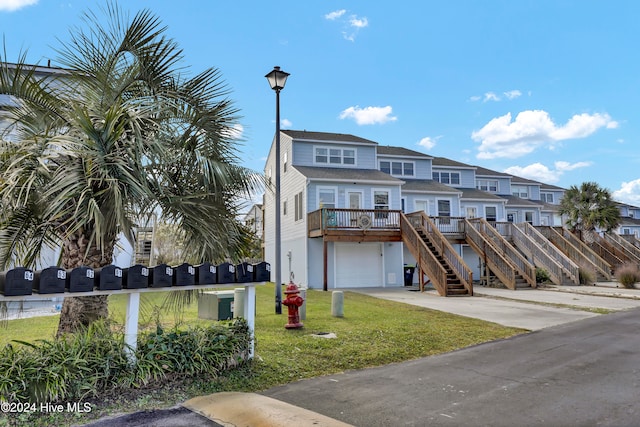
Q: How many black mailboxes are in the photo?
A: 11